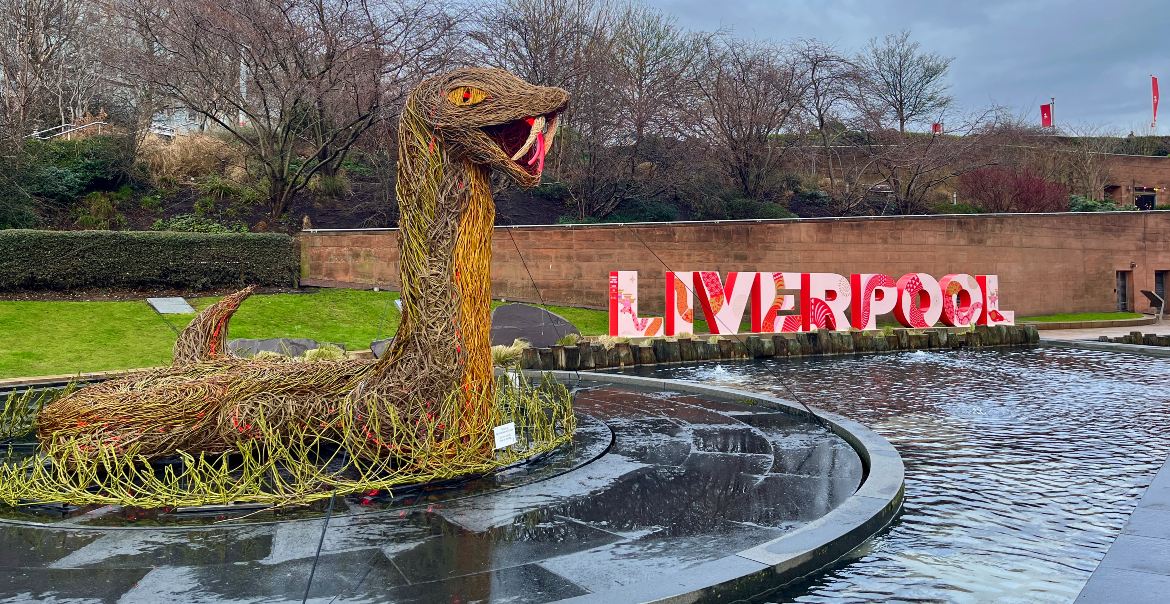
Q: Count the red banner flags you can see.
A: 3